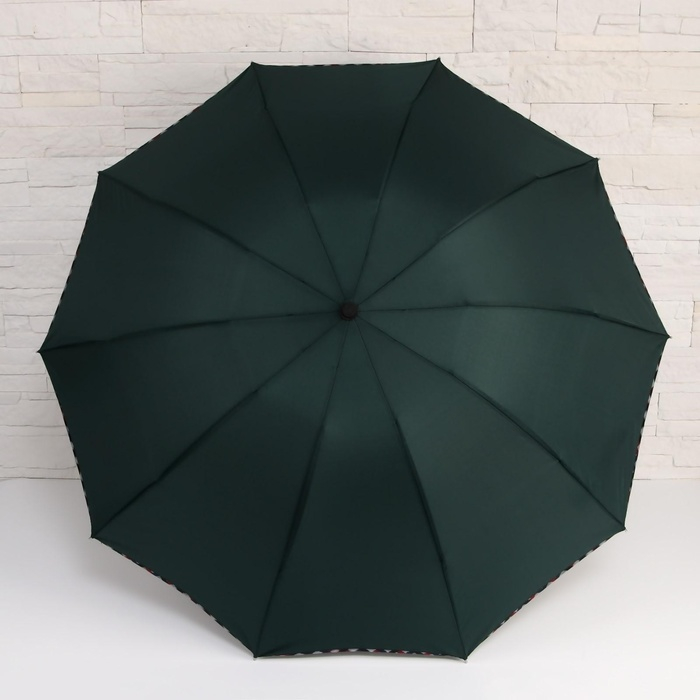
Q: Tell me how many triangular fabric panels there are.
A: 10